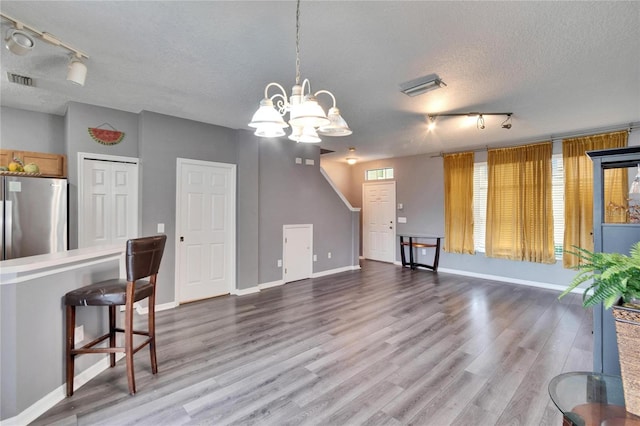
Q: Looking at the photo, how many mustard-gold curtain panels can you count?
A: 3